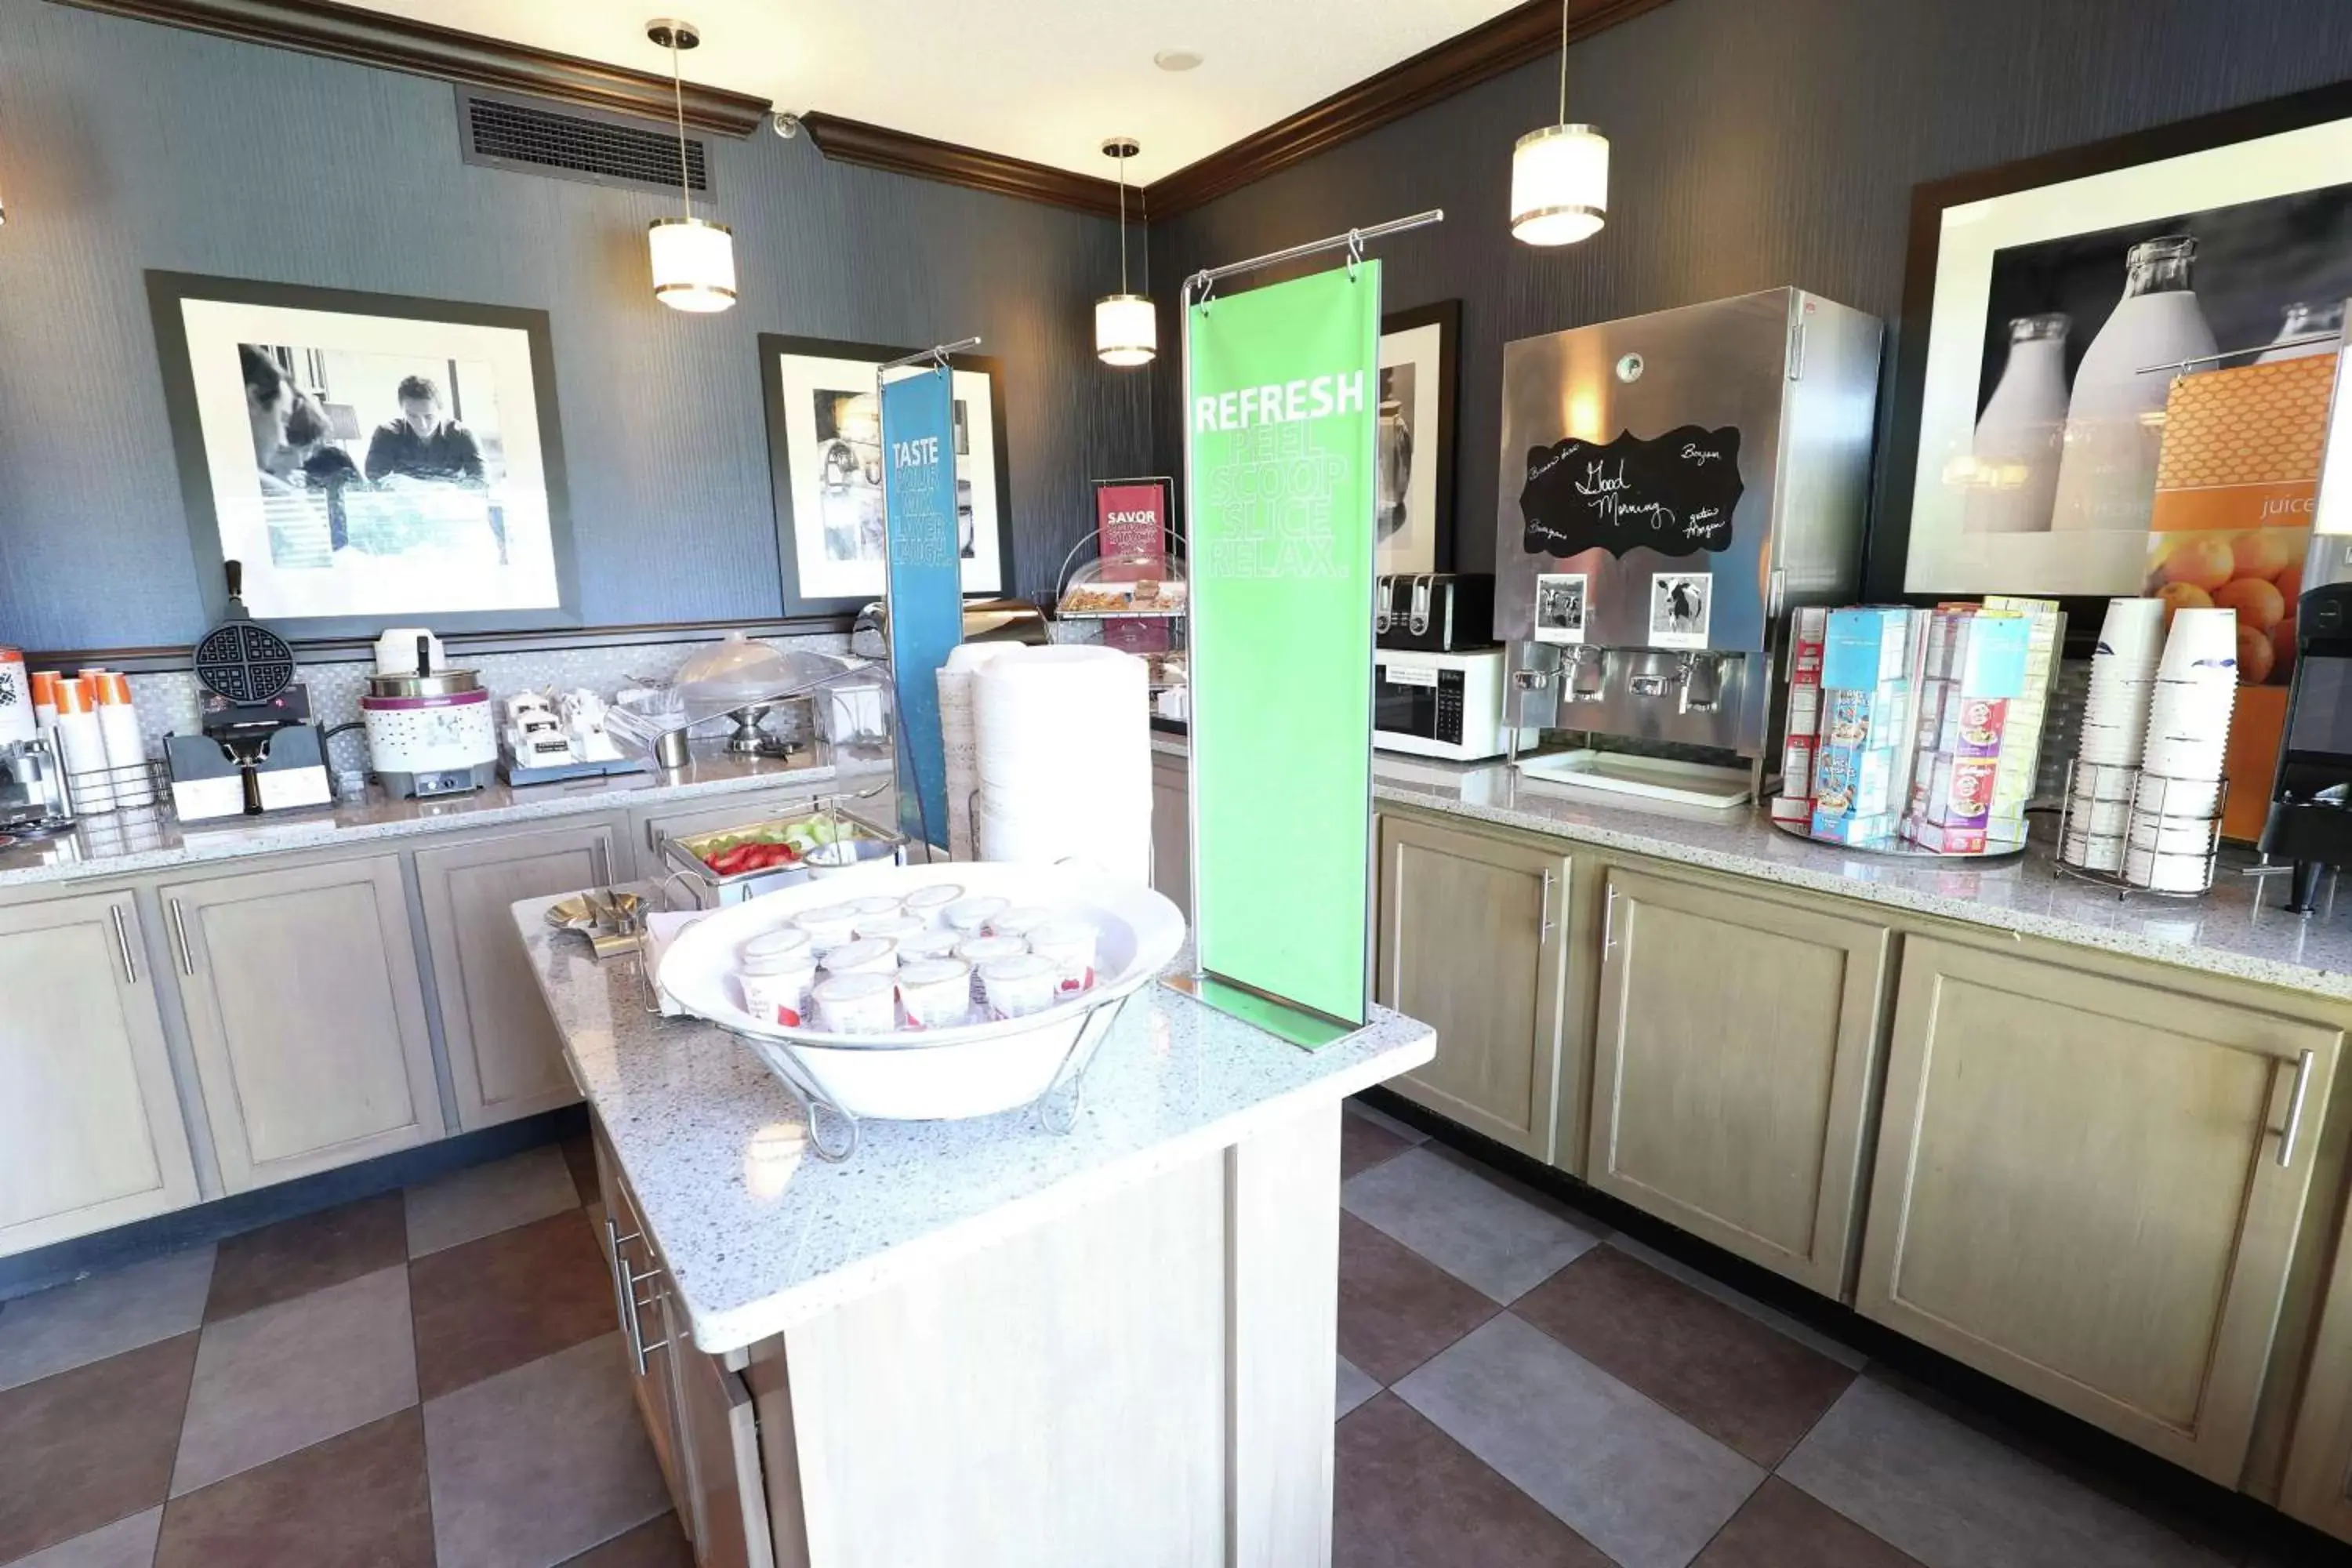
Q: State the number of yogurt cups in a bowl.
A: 15